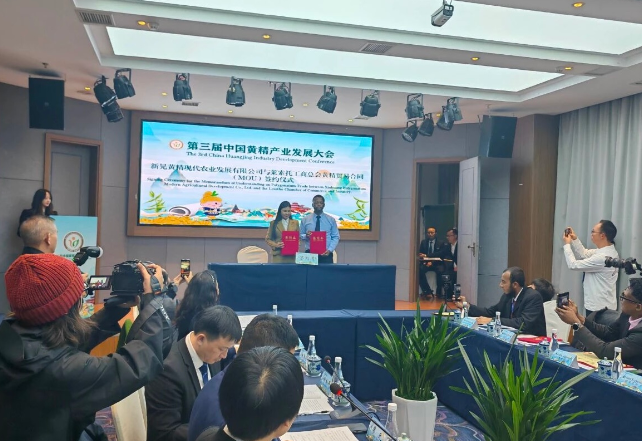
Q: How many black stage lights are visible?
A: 12